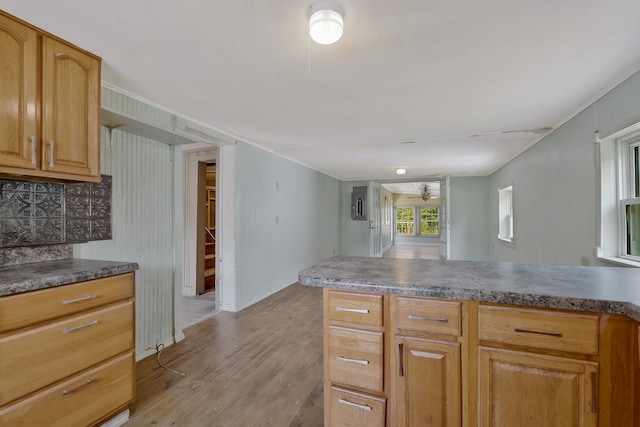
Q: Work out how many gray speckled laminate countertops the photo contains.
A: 2